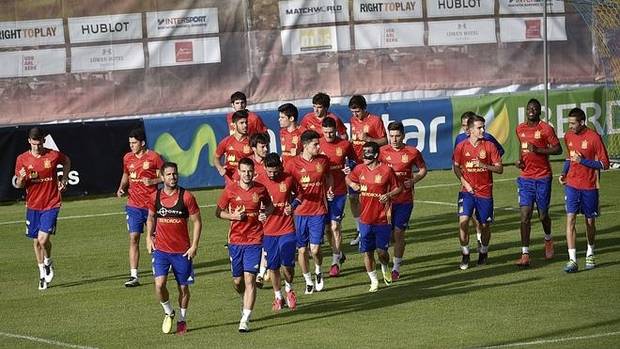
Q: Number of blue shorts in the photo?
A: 12